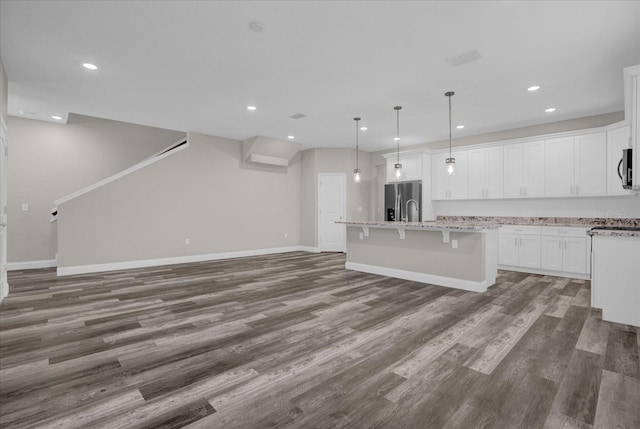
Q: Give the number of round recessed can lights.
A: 9